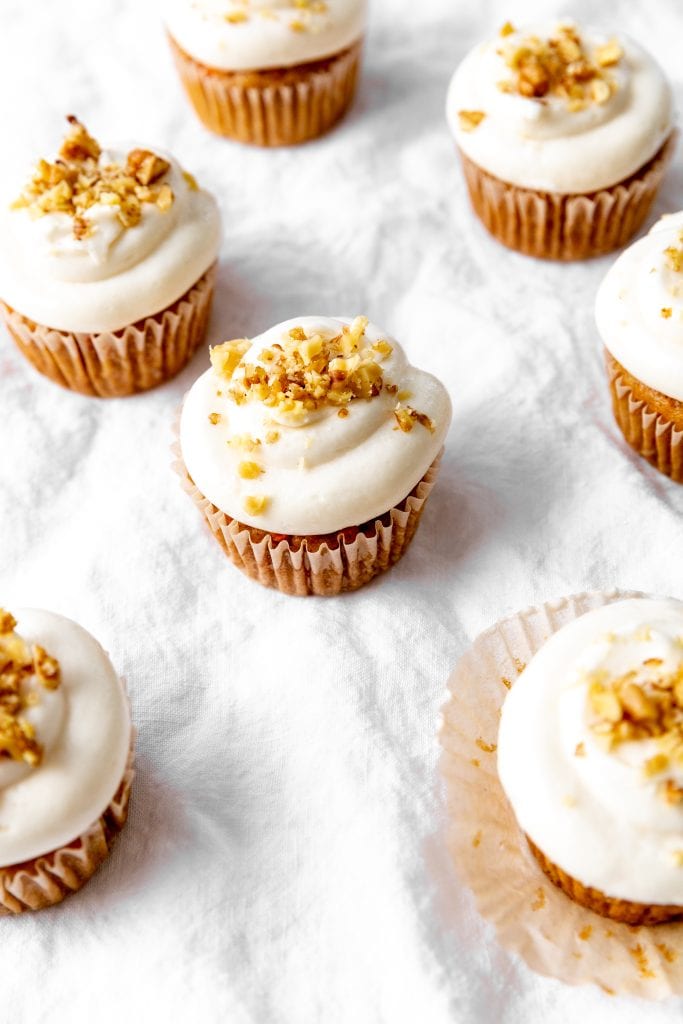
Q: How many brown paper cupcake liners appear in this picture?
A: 7